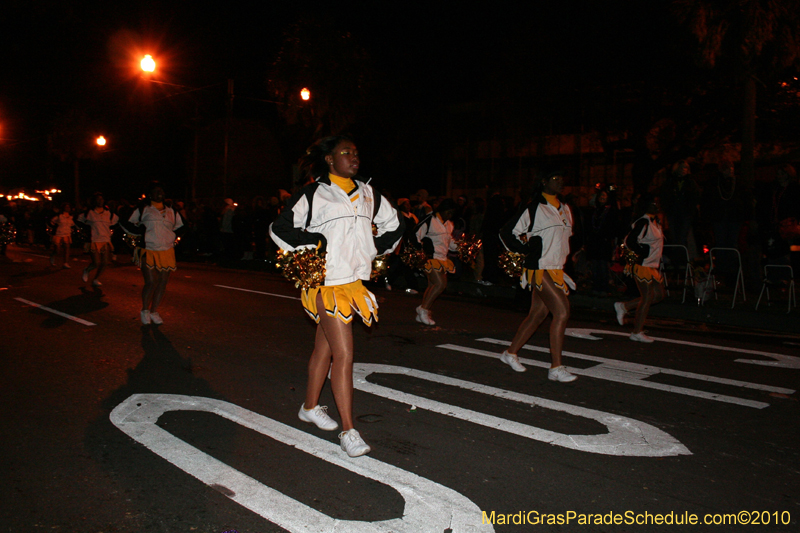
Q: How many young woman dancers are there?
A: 7